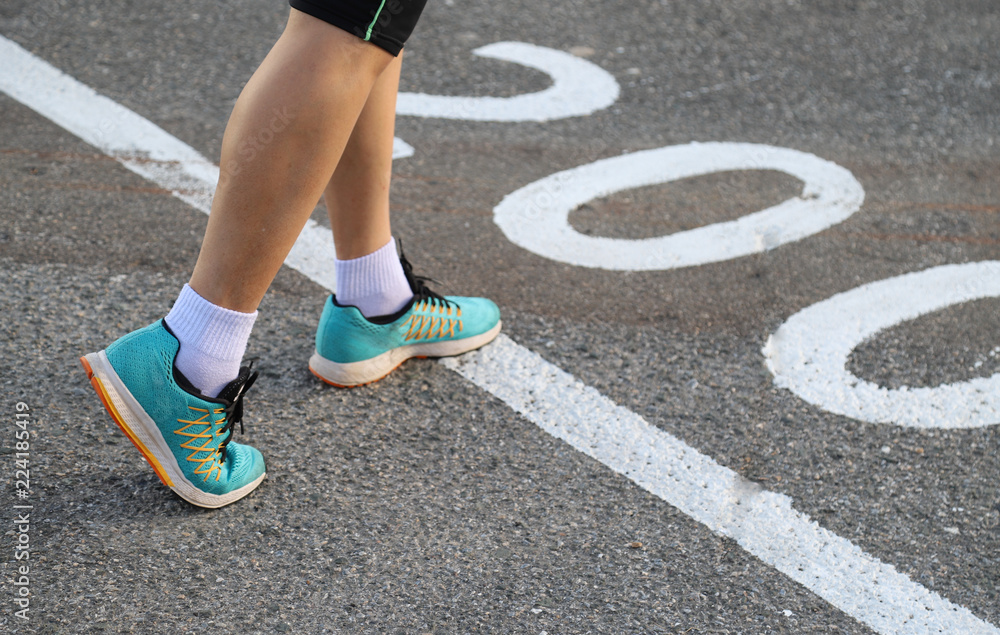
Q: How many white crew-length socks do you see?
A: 2